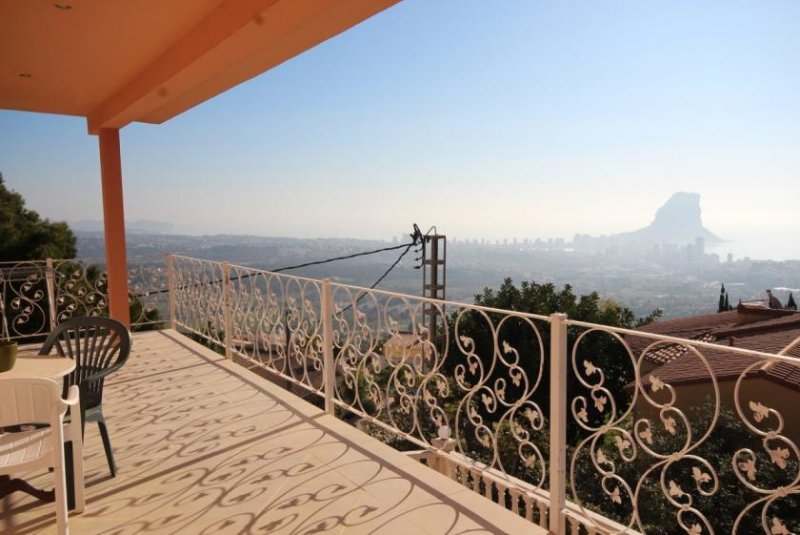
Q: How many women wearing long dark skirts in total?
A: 0